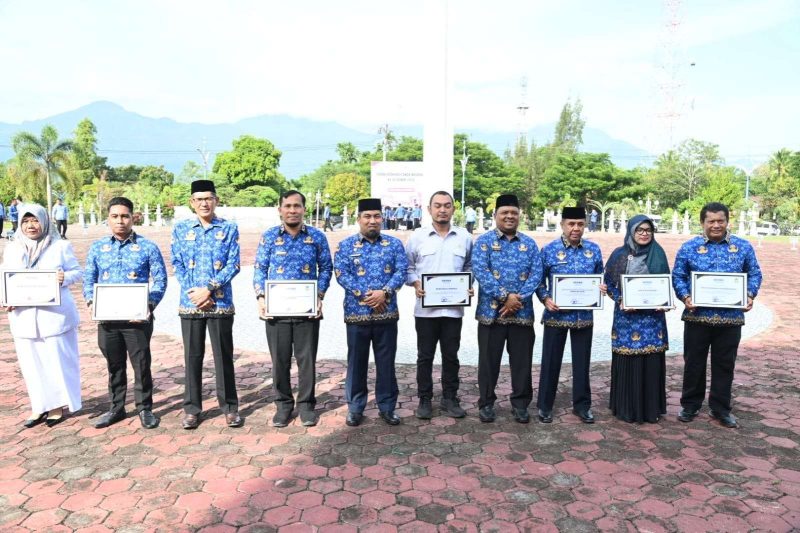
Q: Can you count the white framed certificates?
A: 6